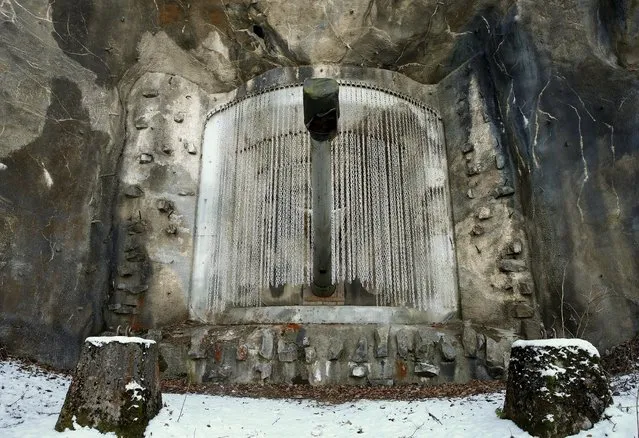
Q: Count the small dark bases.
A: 2